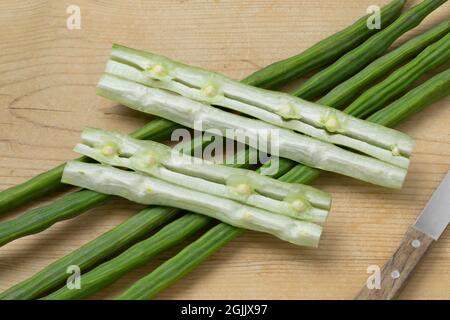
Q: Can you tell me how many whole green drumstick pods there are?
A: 5